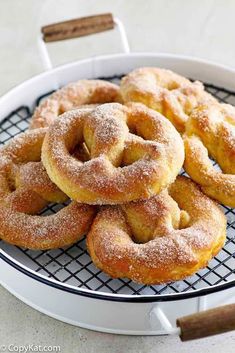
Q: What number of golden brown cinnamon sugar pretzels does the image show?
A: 6